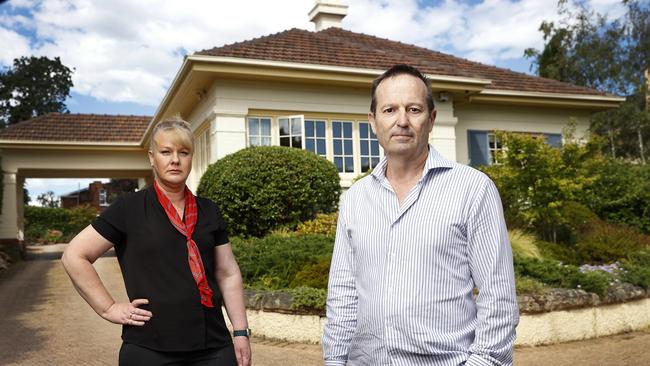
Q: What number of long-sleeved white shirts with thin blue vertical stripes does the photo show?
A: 1